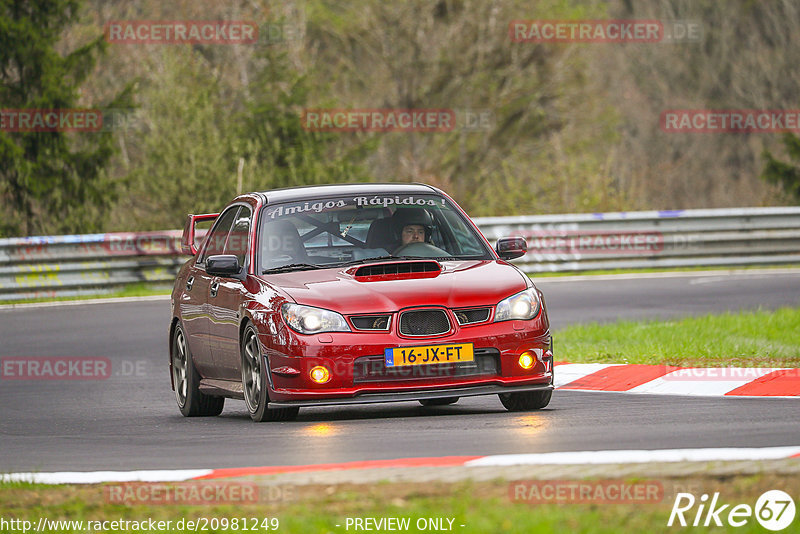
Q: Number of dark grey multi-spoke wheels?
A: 2